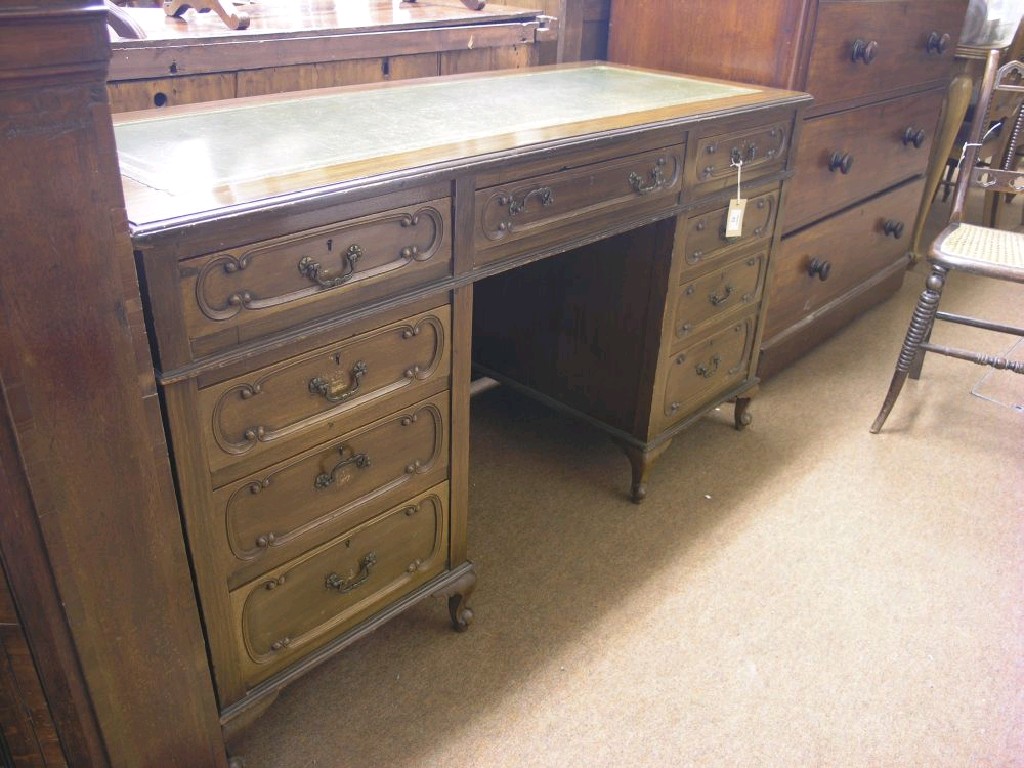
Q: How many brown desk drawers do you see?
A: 9